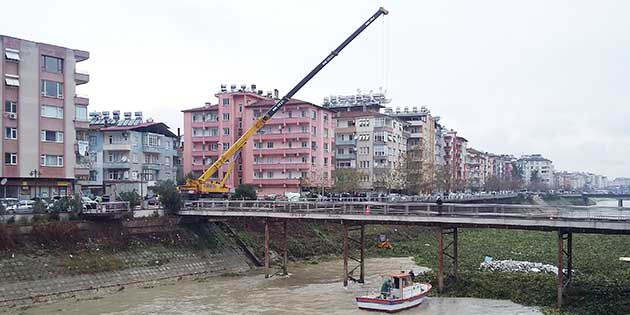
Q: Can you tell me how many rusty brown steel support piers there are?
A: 4